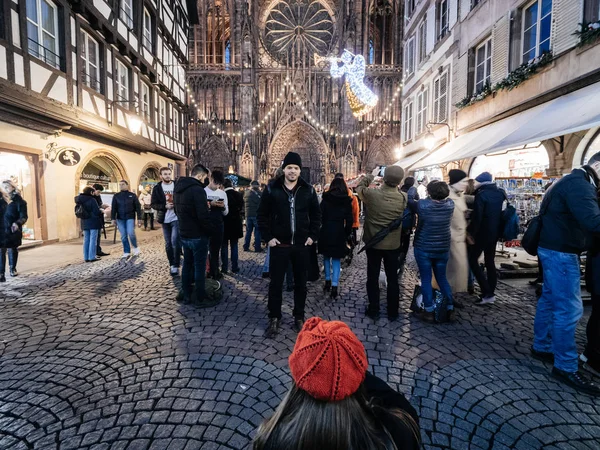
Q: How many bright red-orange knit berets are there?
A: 1